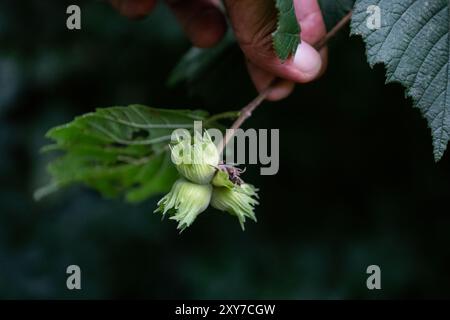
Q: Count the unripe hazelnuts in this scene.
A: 3